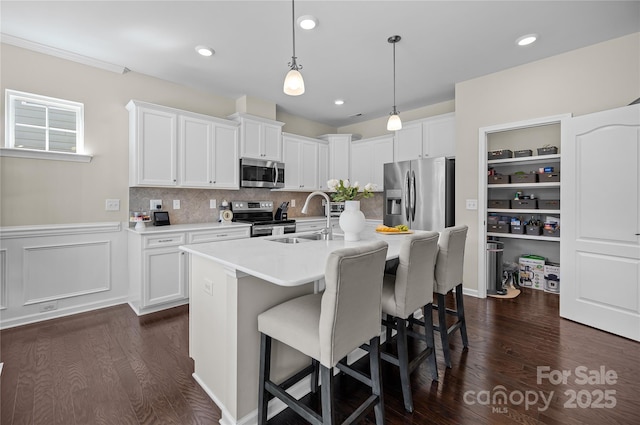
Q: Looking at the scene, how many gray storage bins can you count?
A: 13